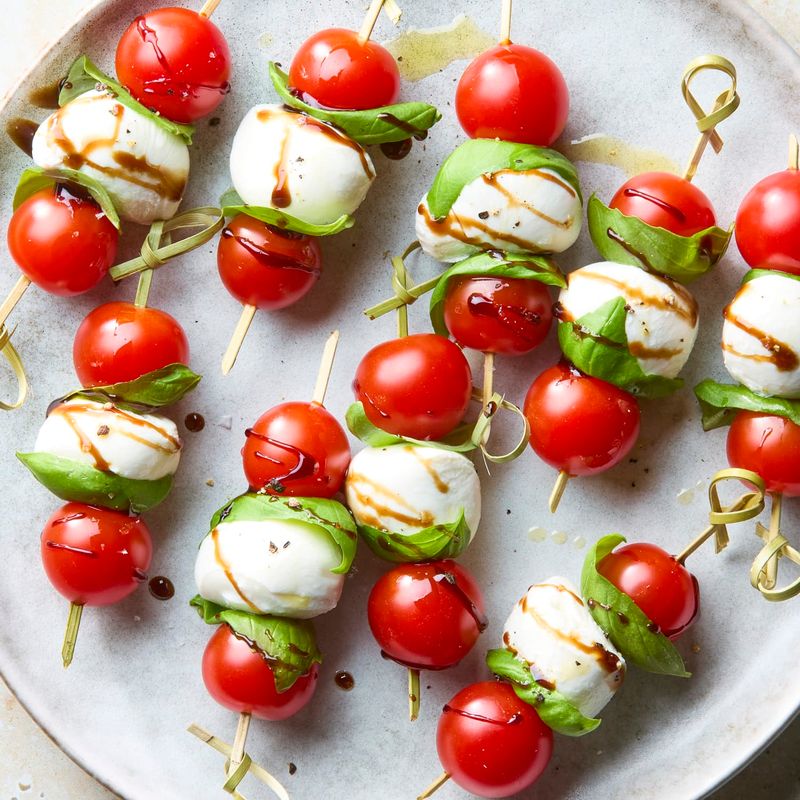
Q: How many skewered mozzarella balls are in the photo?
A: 9